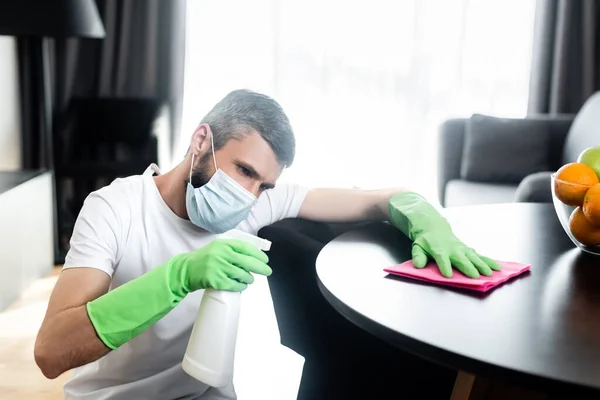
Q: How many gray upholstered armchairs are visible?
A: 1